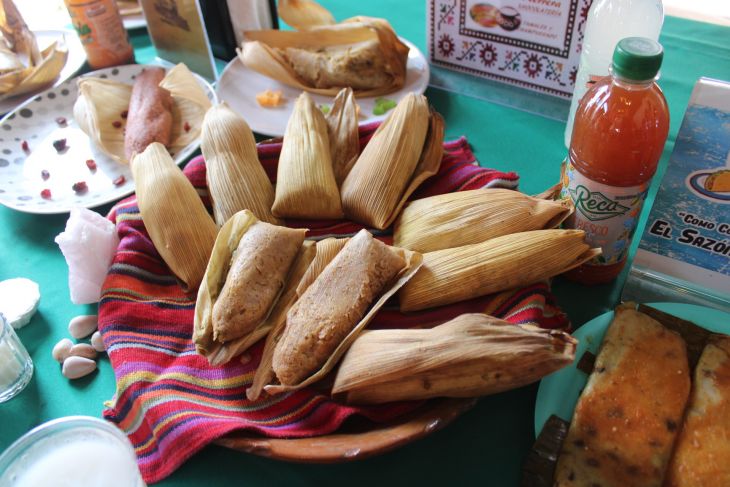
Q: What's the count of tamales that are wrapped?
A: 7